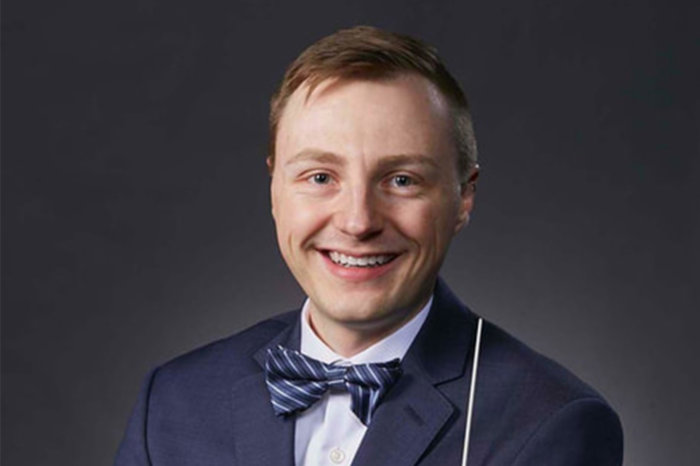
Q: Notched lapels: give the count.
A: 2